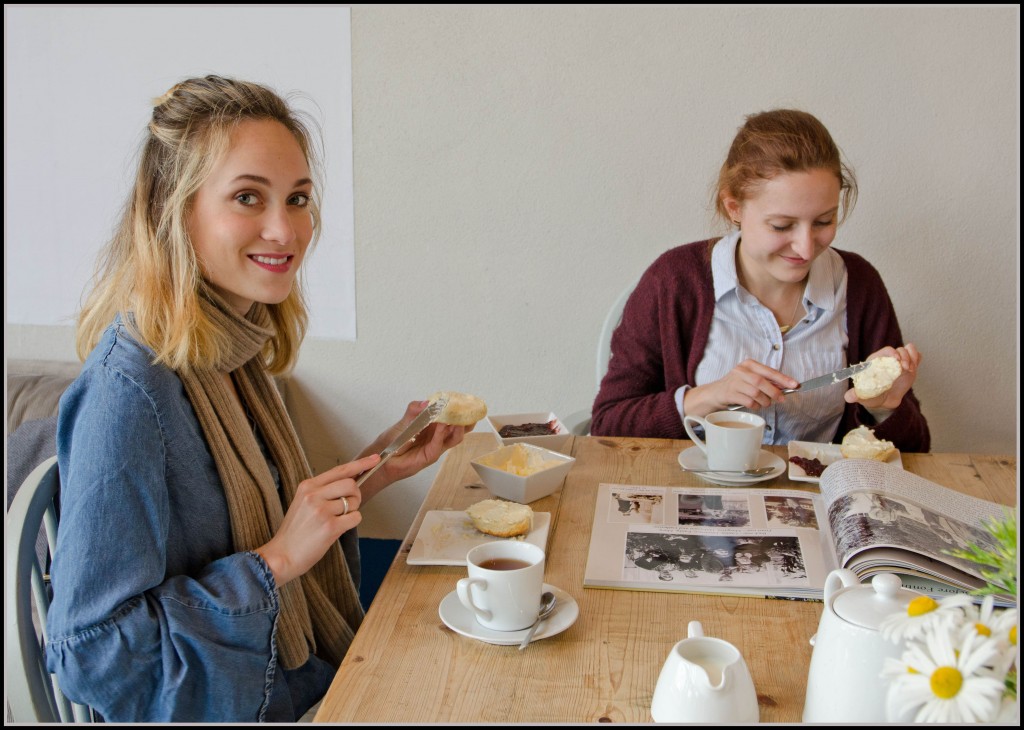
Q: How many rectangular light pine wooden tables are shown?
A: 1